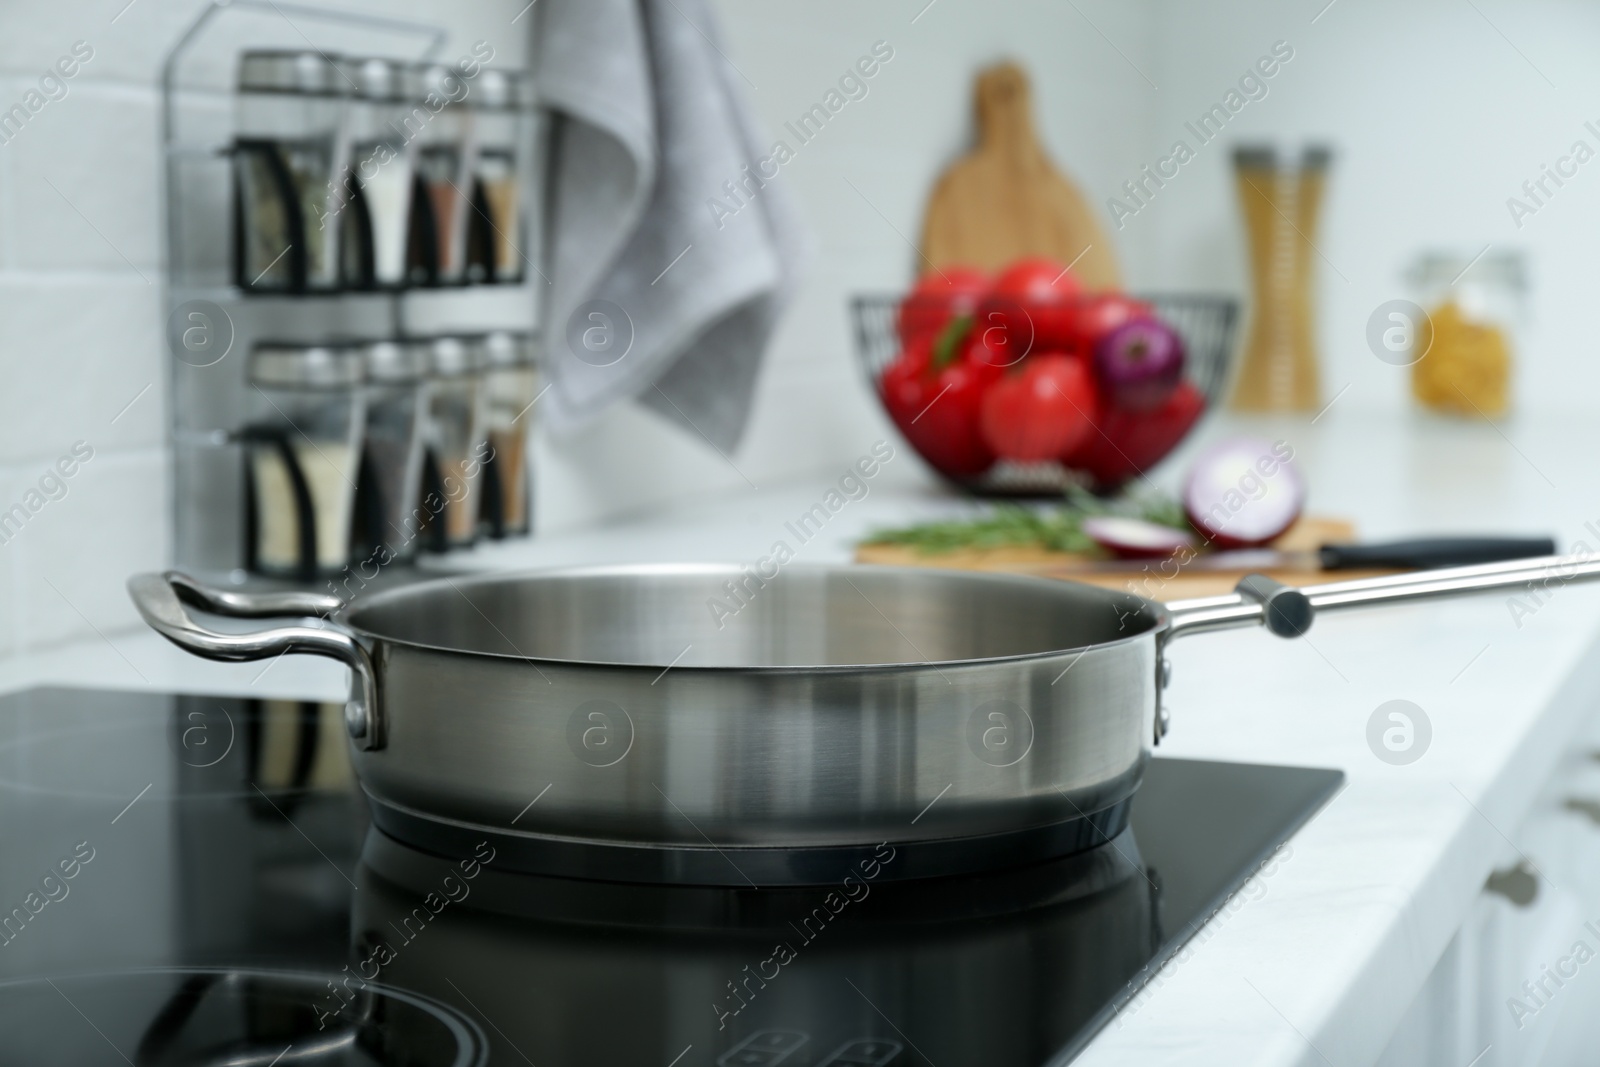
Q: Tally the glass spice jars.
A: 8